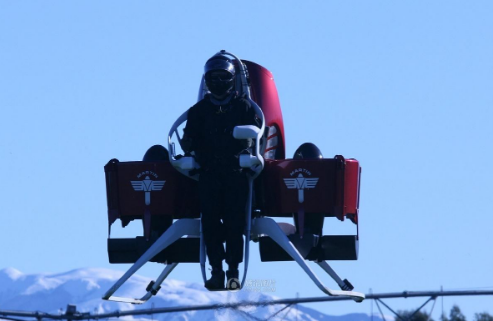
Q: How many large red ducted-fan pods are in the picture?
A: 2